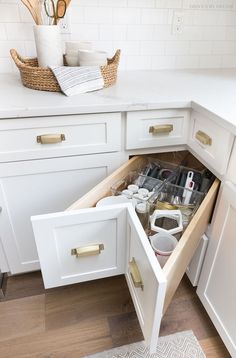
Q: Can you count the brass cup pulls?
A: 5